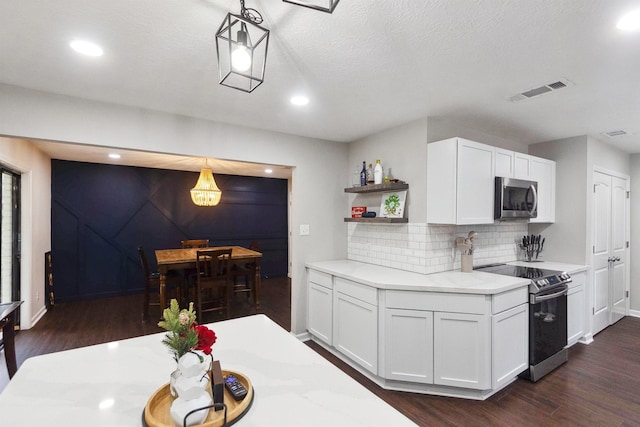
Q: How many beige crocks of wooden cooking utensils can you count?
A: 1